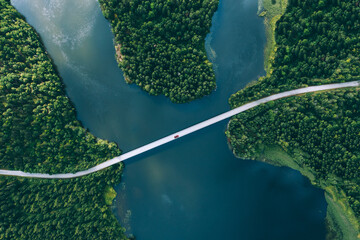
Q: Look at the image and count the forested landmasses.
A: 3